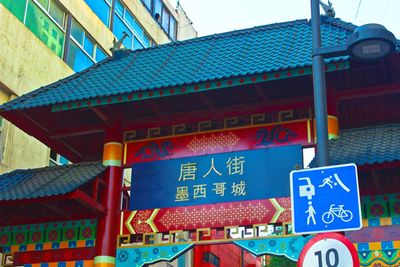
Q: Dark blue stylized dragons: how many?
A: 2